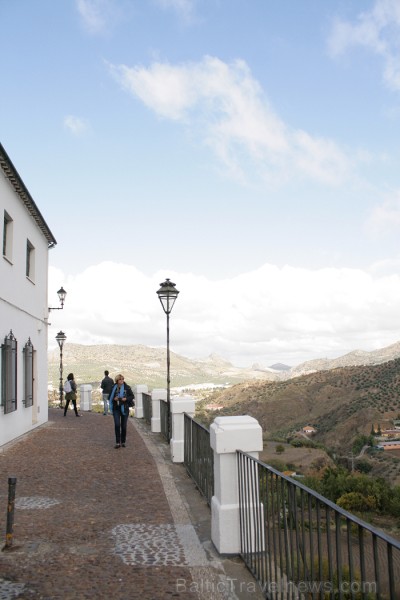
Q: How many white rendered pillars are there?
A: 5